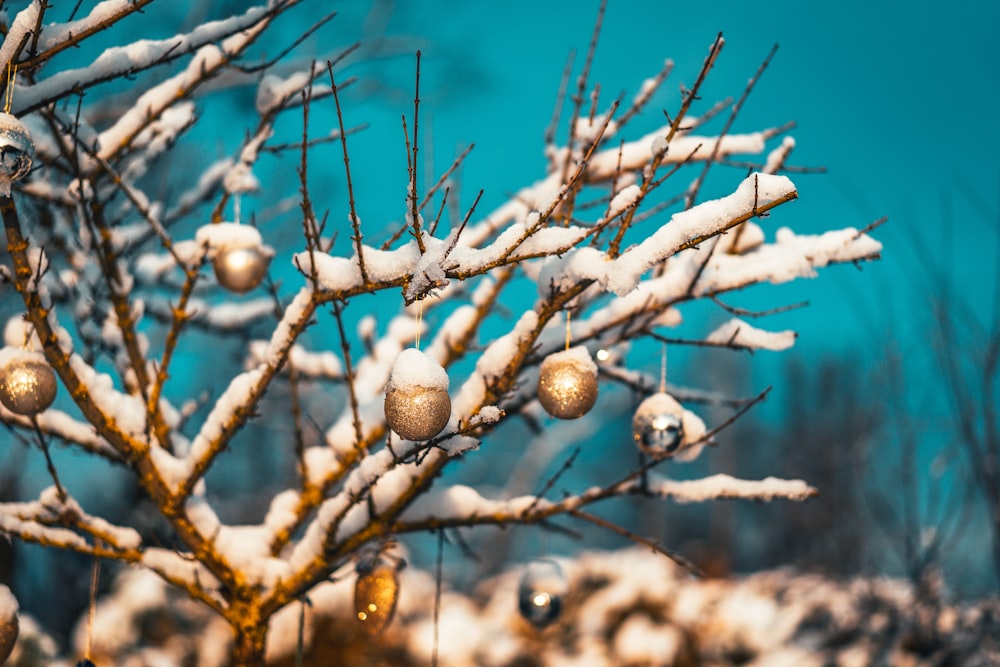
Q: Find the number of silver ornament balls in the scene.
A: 3